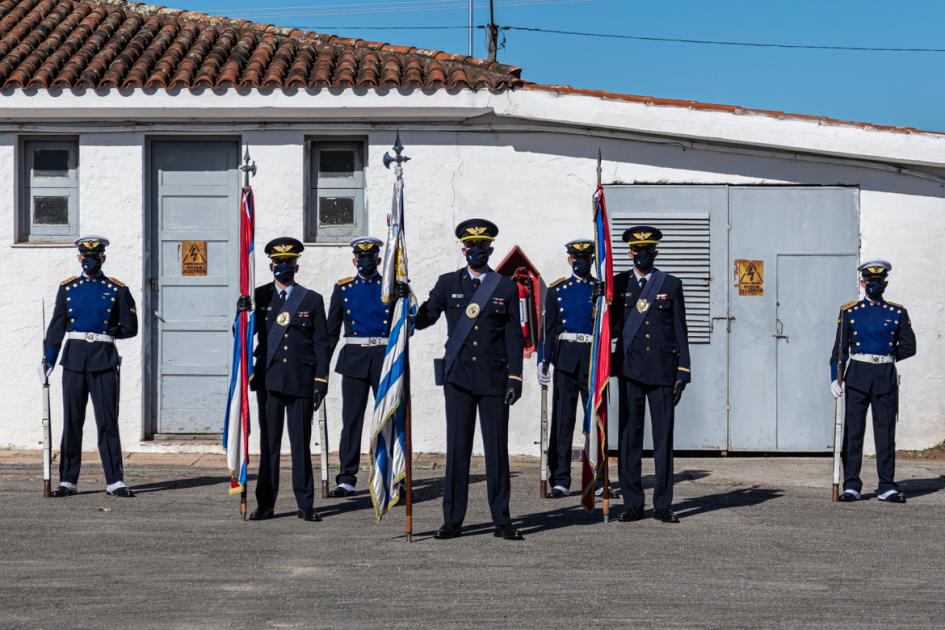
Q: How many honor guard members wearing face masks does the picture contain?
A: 7